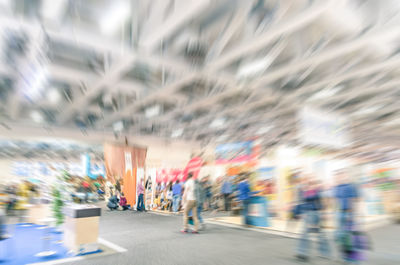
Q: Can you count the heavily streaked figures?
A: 2